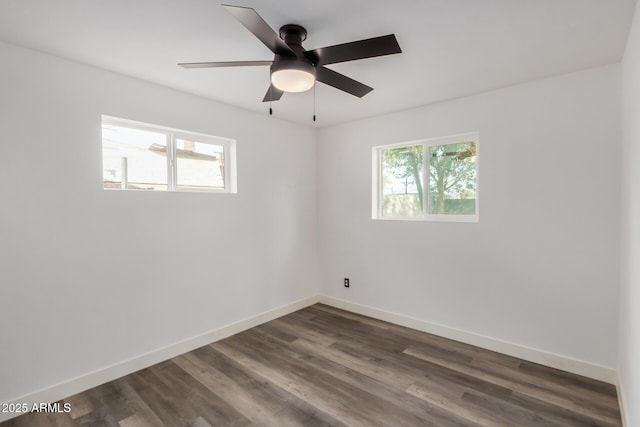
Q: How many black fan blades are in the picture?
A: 5